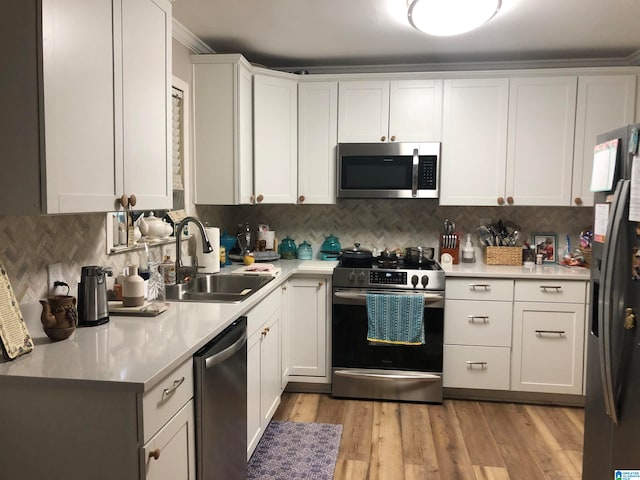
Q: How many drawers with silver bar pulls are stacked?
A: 3